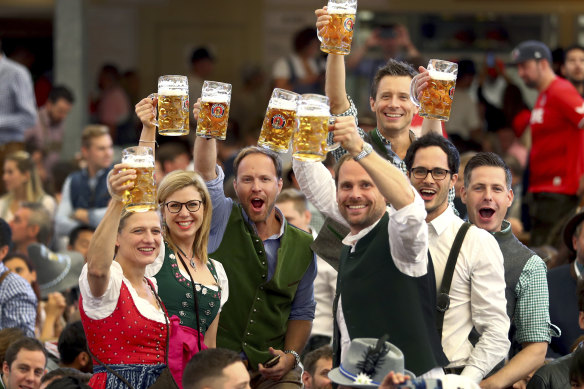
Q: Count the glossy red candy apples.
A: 0